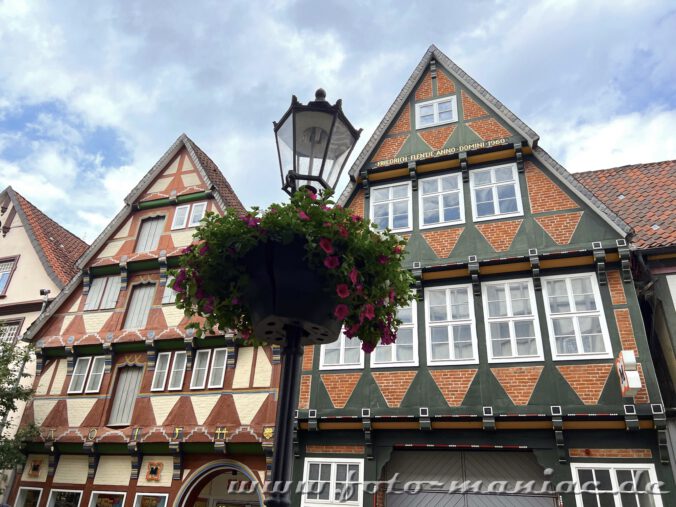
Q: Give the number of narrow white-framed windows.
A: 8